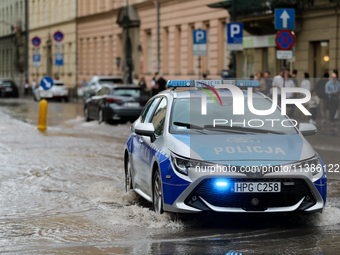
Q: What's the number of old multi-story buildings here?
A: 4